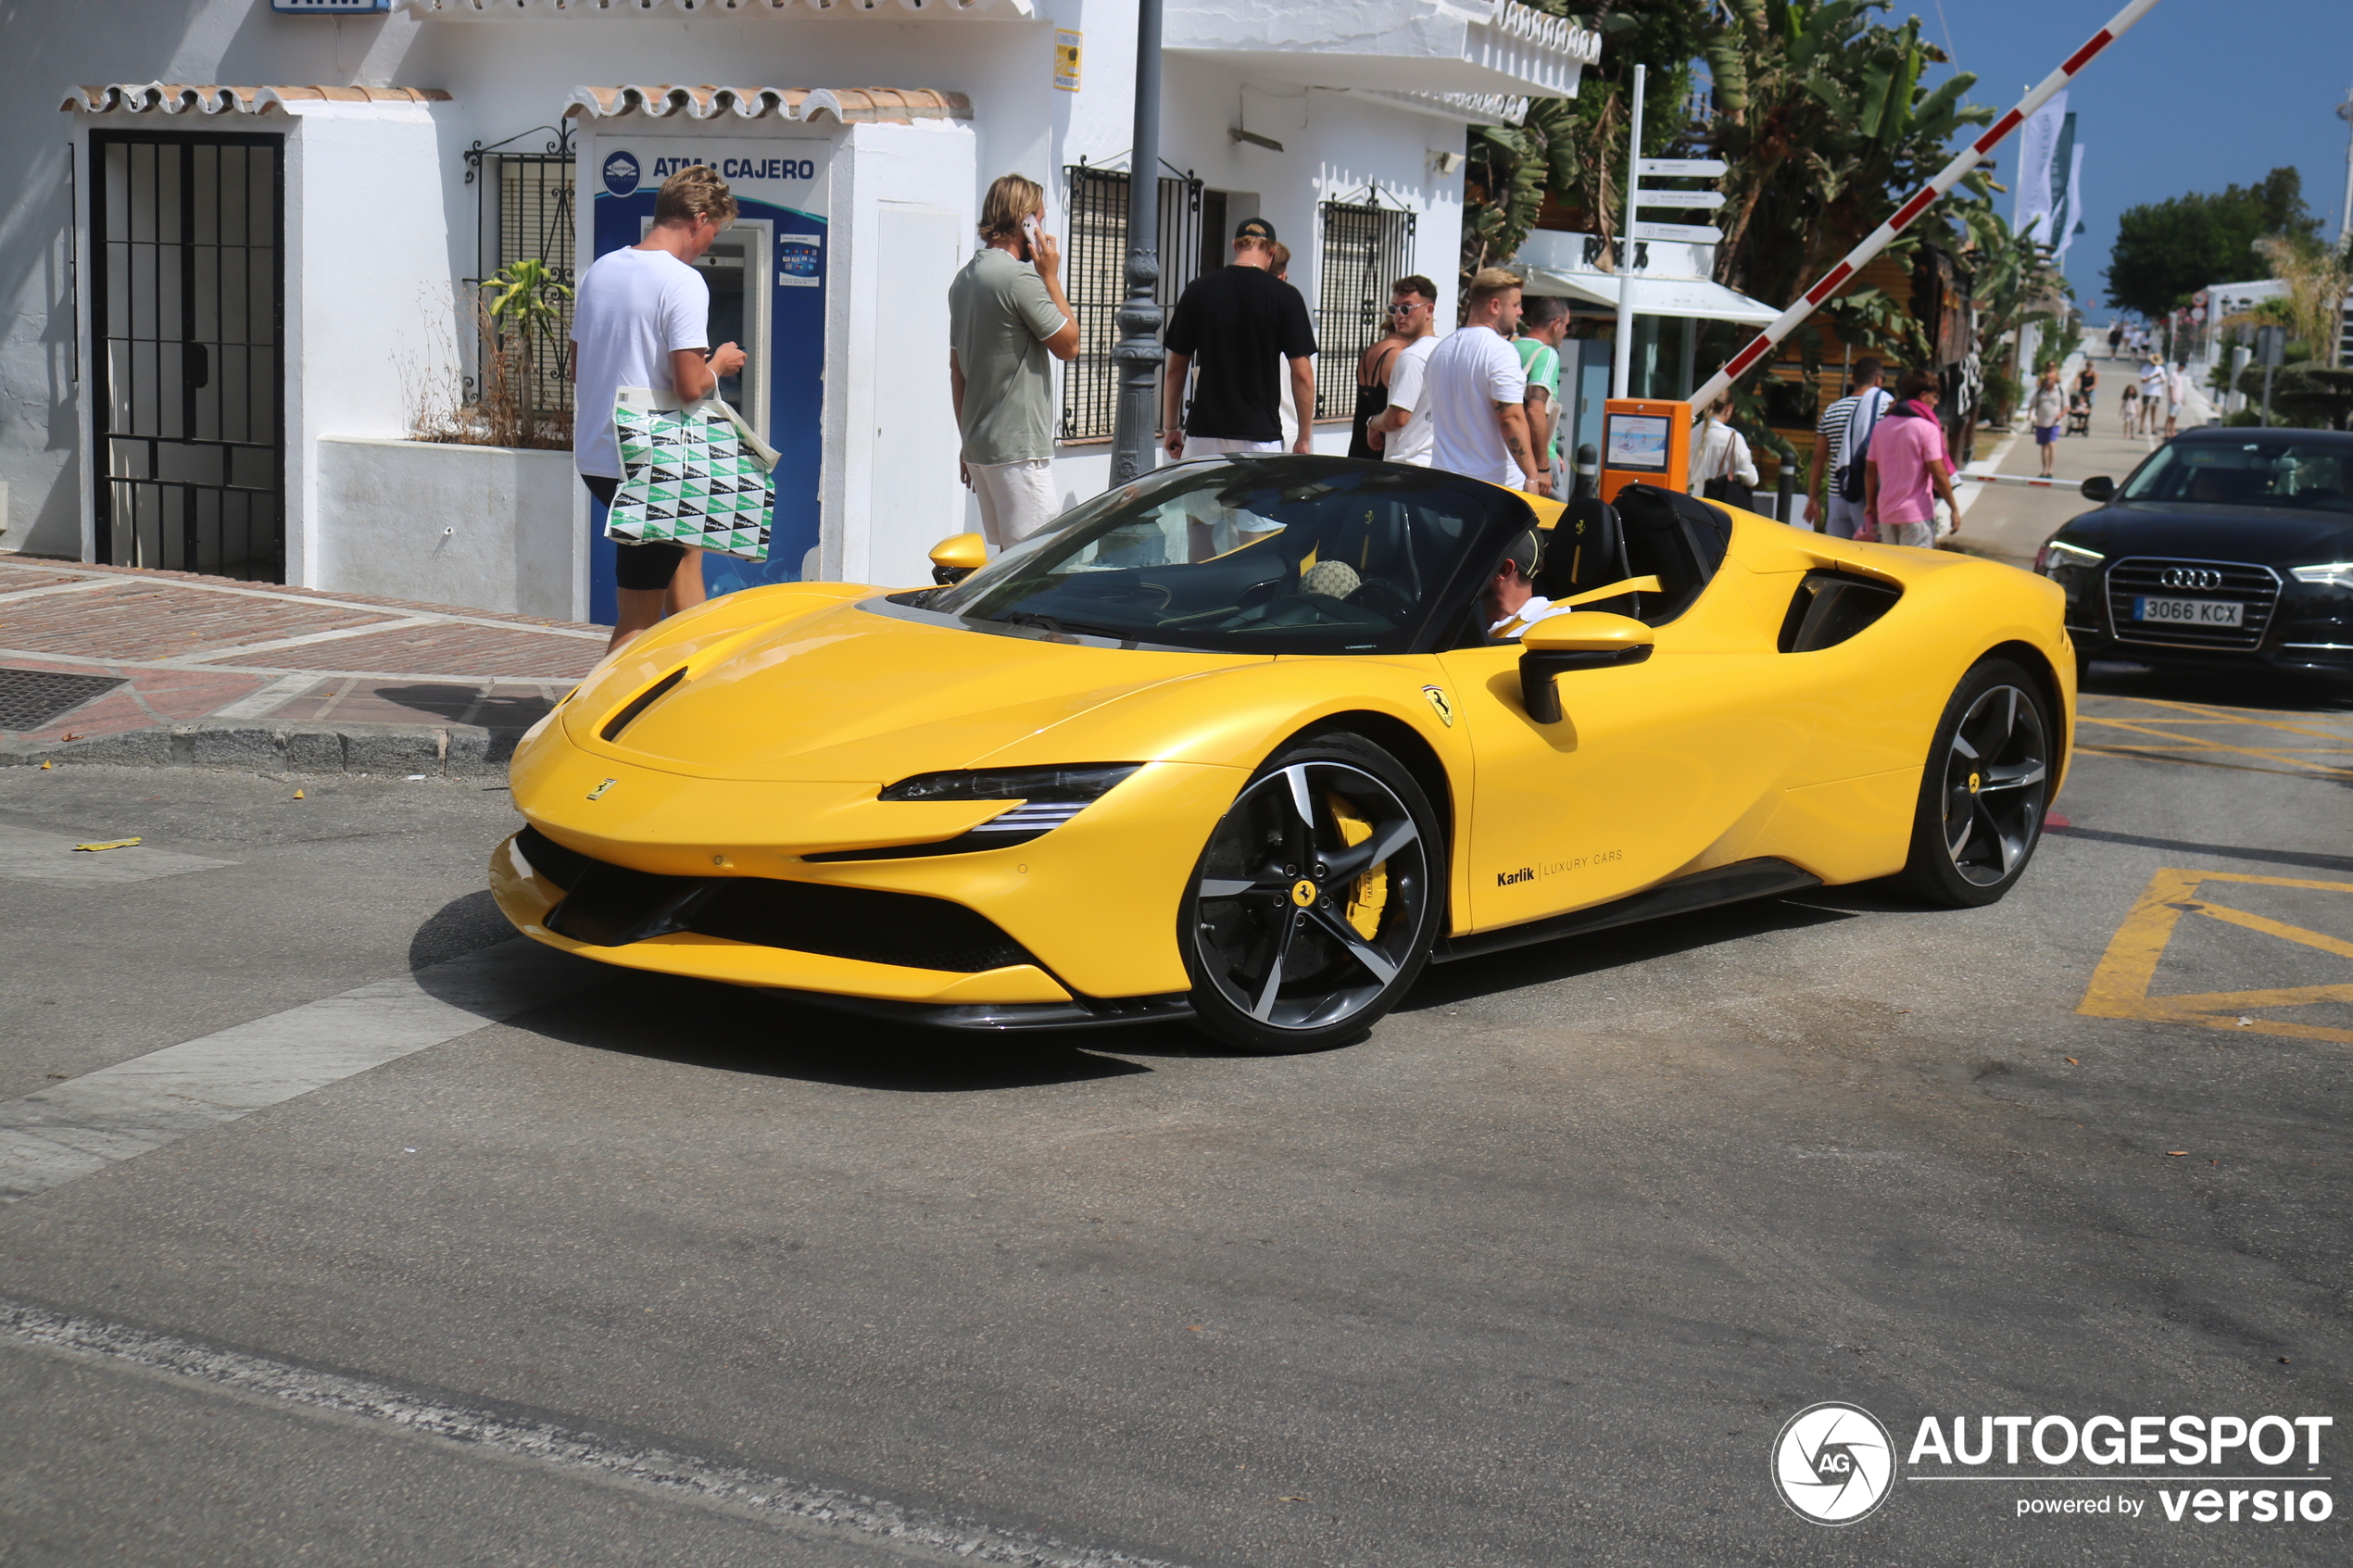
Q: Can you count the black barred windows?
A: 3